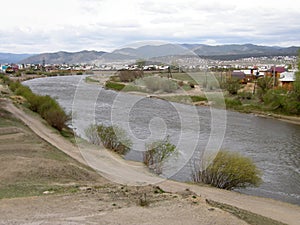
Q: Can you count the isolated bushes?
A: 3